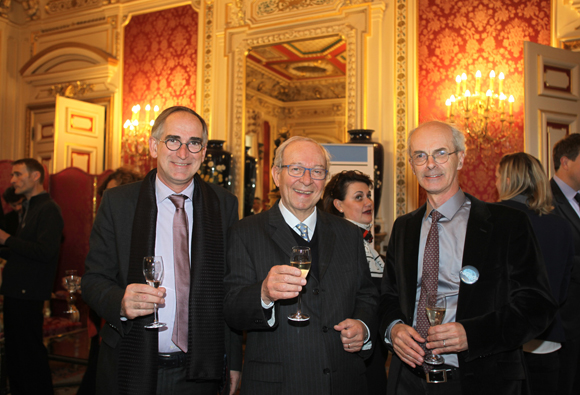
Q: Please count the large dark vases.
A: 2